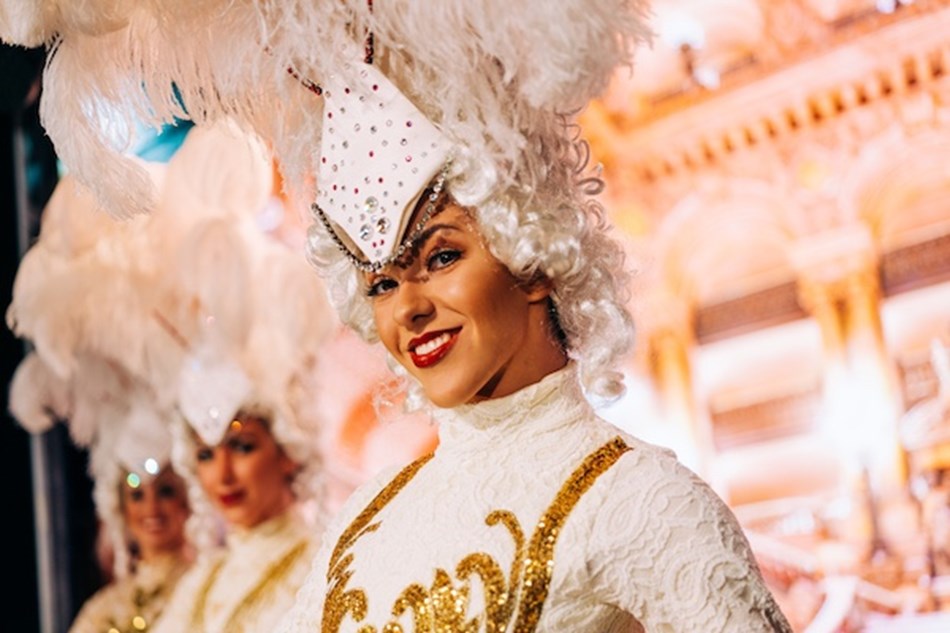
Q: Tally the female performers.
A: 3